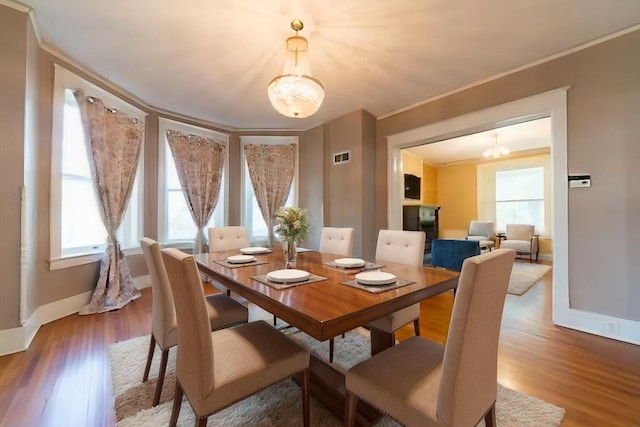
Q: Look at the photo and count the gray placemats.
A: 4